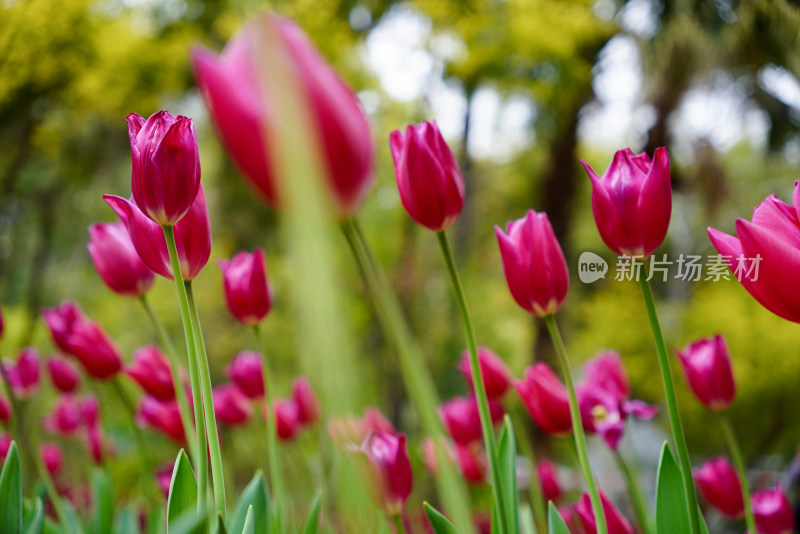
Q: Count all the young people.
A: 0